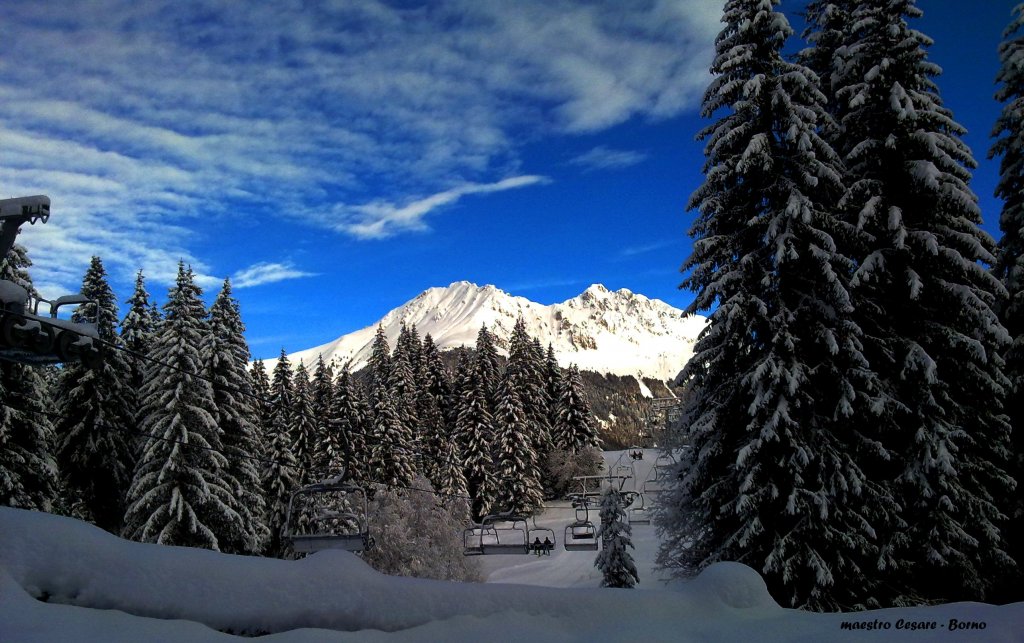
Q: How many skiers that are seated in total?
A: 4